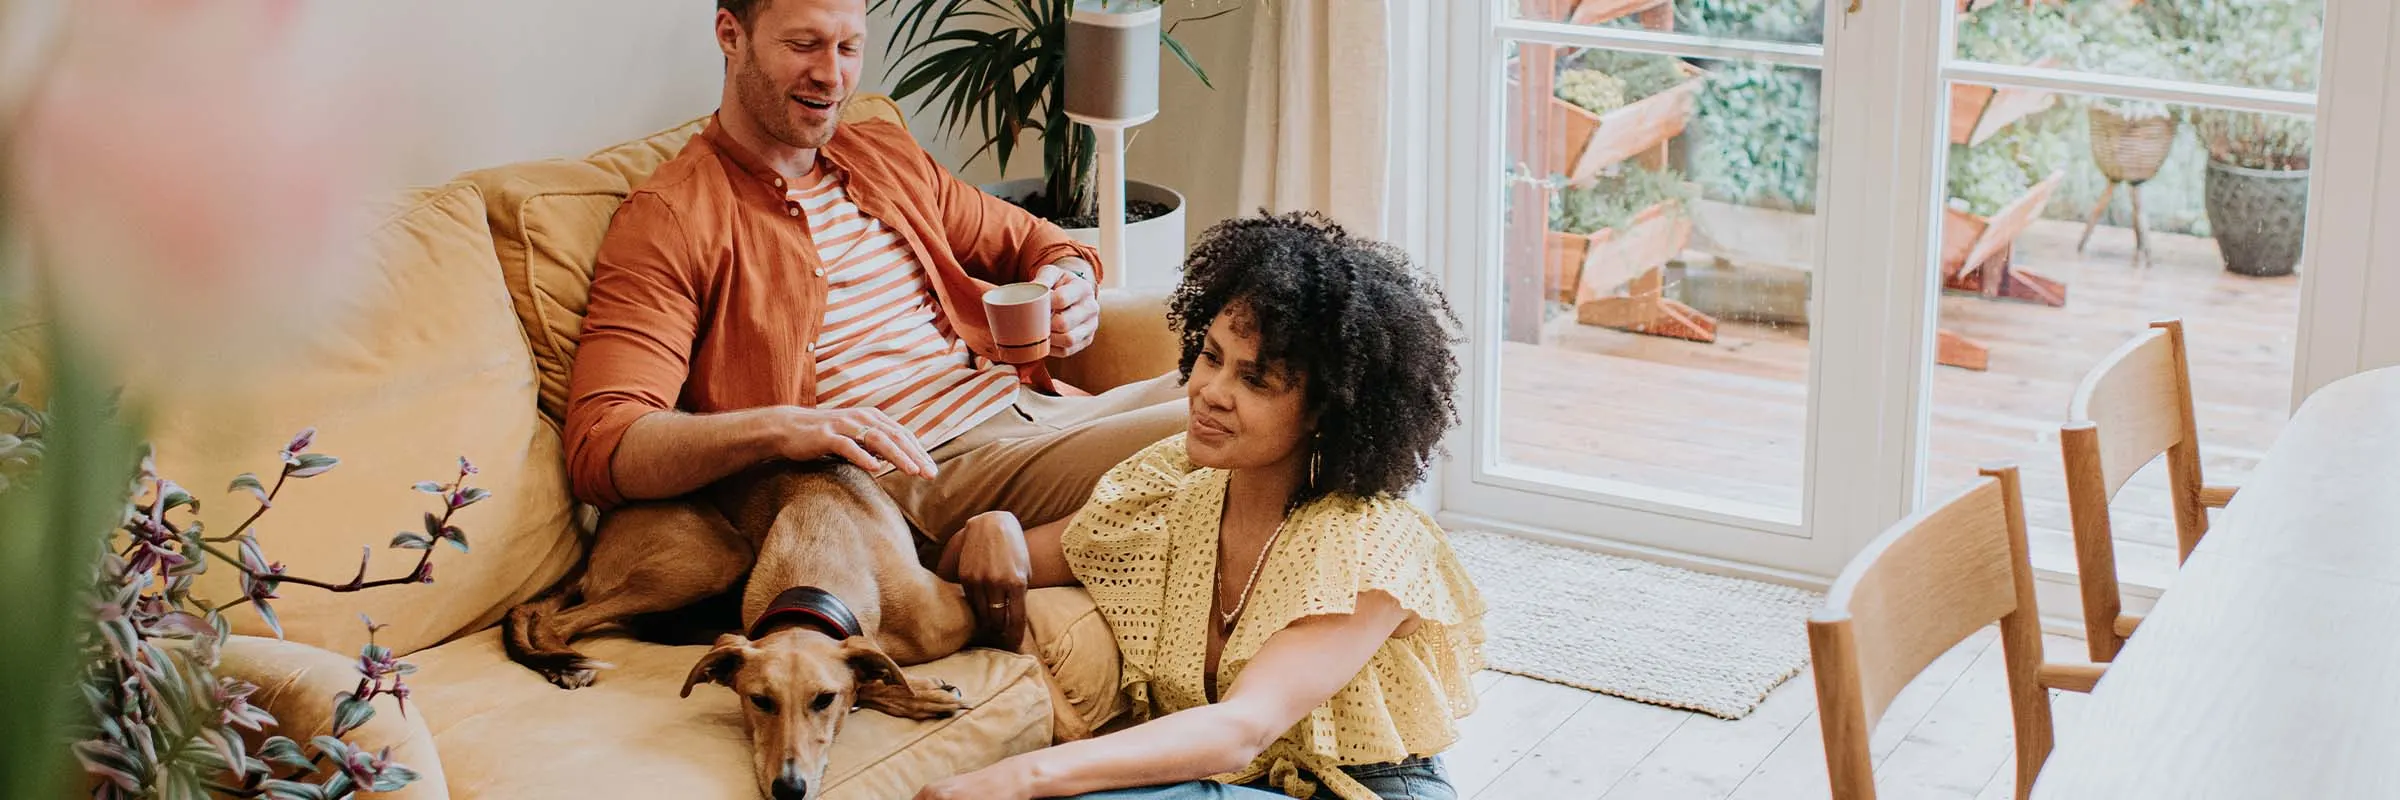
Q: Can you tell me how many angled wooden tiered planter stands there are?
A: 2